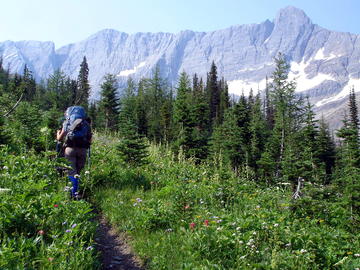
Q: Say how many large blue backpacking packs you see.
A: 1